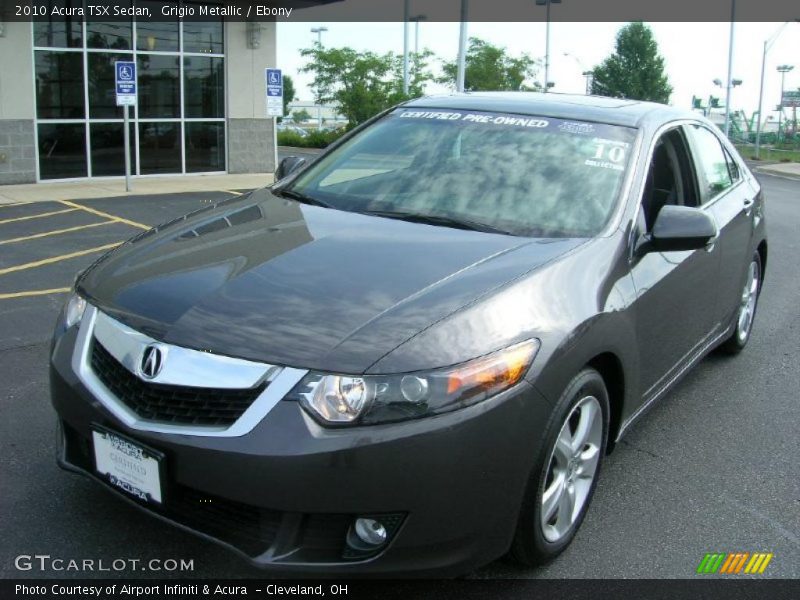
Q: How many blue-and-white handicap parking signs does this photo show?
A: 2